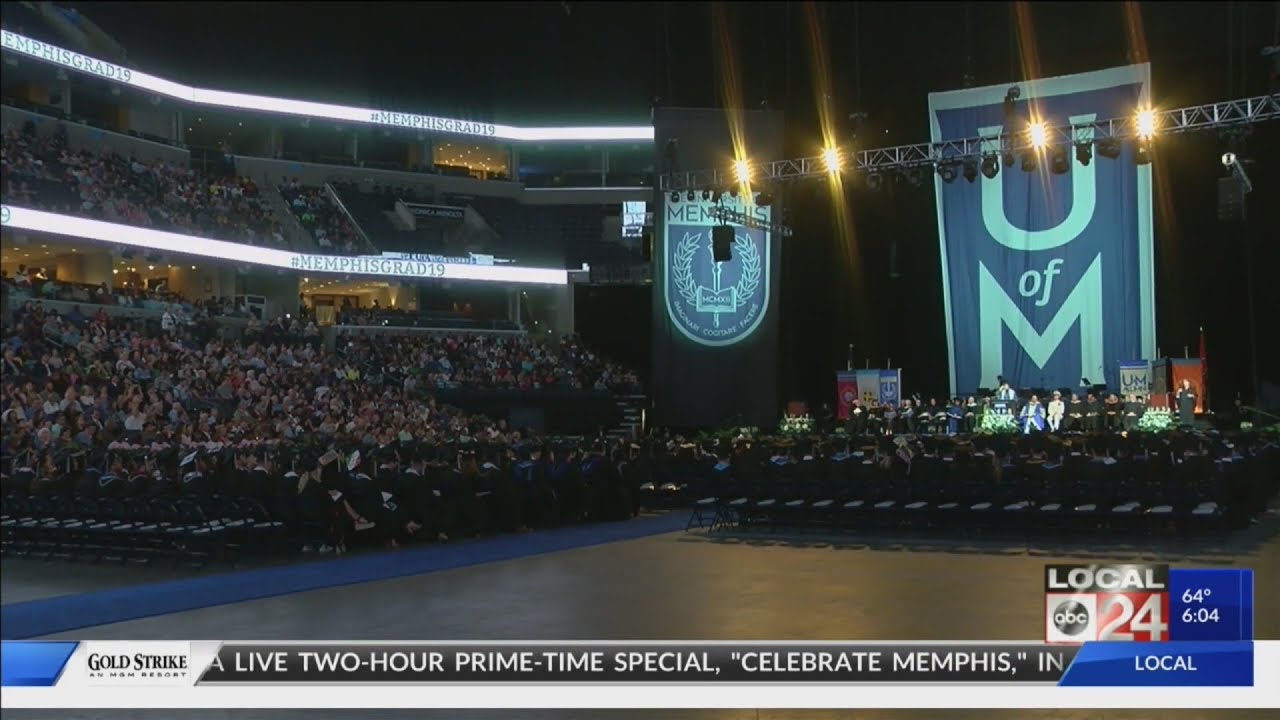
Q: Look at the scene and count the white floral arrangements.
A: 3